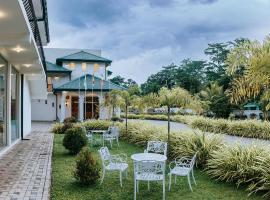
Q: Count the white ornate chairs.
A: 6